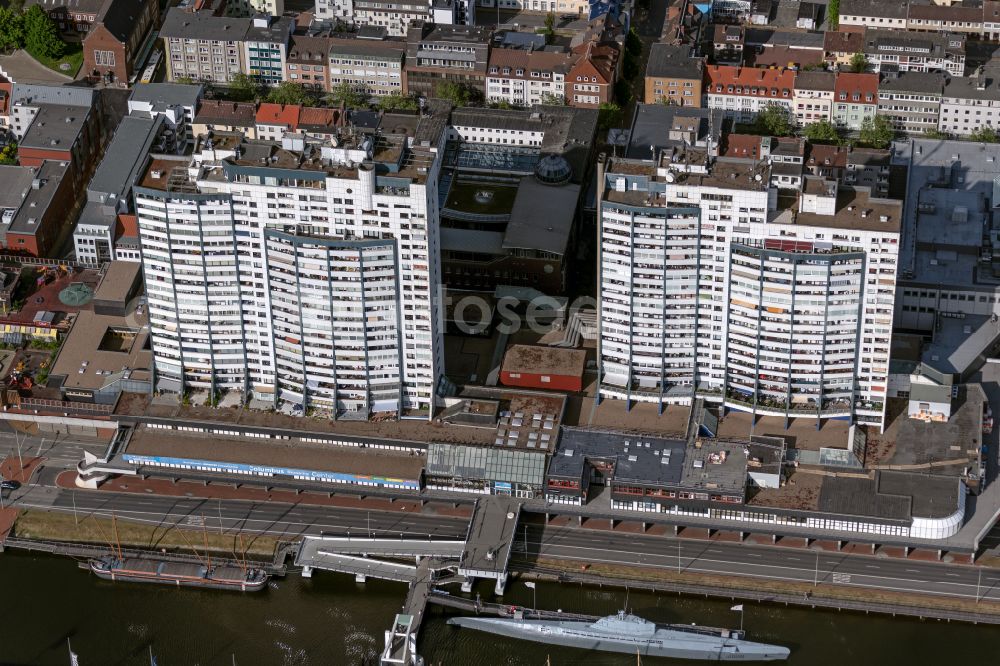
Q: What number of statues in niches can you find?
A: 0